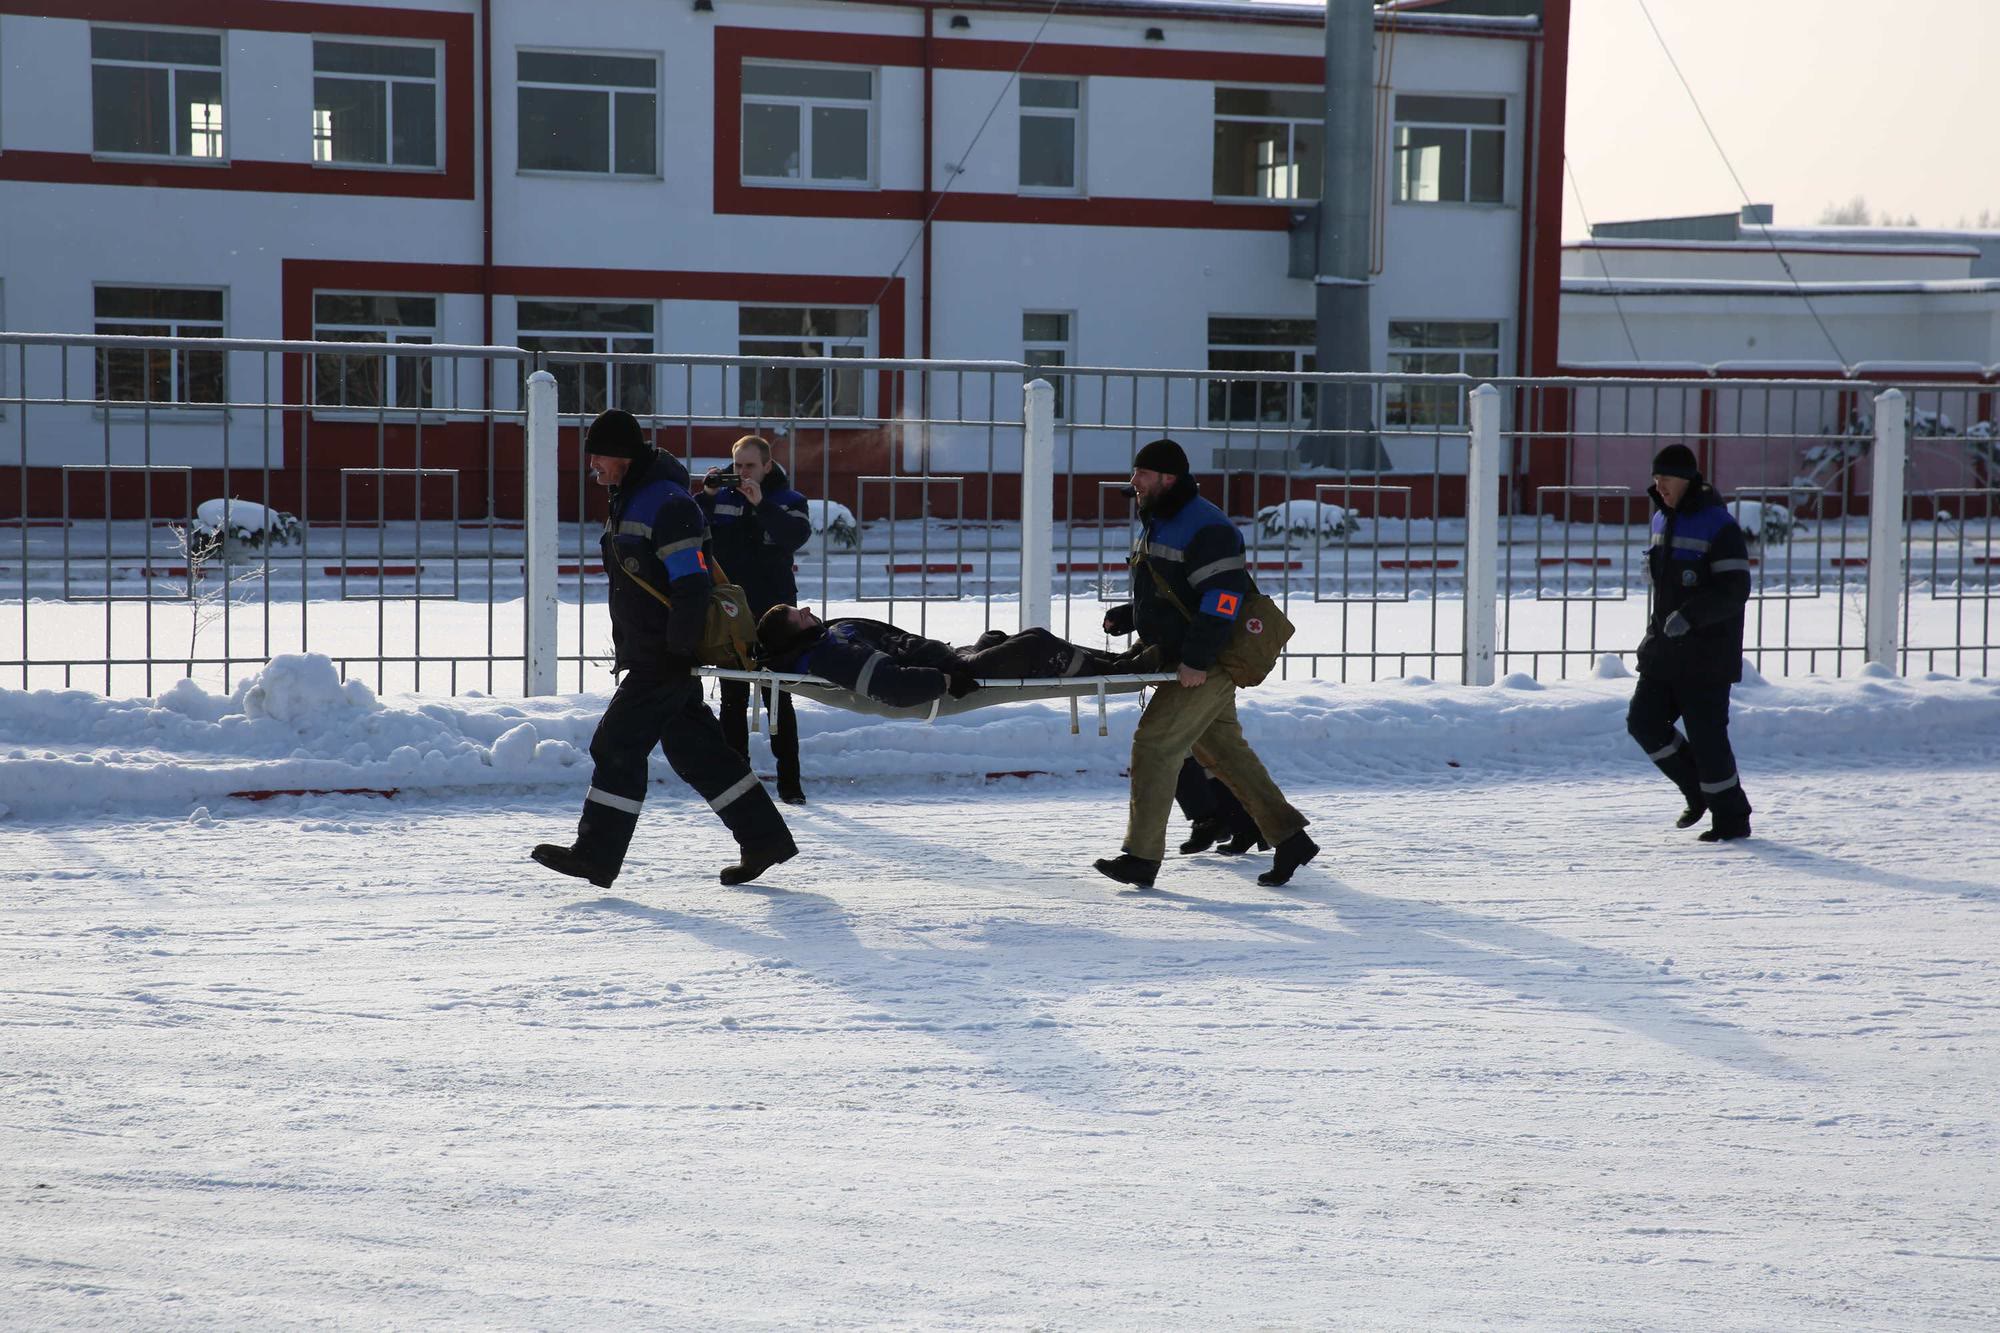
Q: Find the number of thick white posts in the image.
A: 4